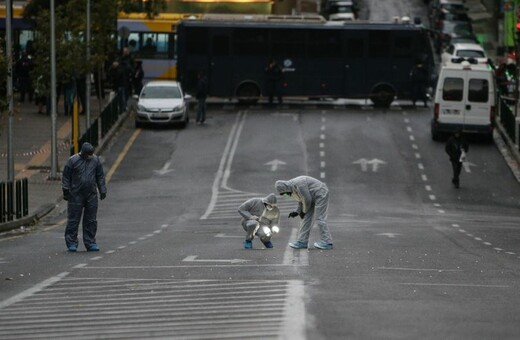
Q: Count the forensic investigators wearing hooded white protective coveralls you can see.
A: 2